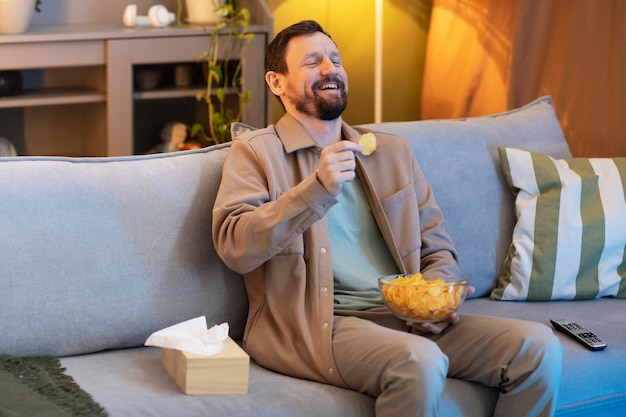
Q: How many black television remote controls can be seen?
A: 1